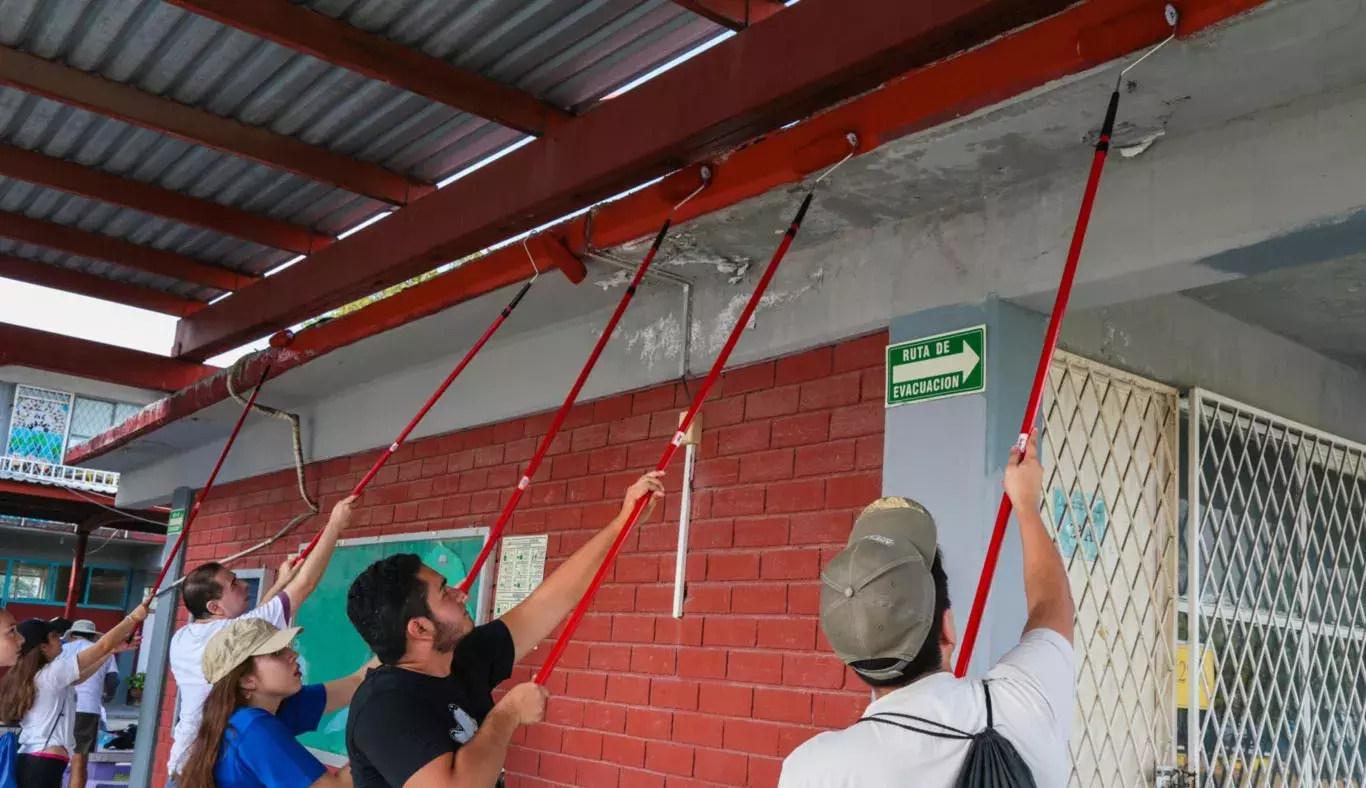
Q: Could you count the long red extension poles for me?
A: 5